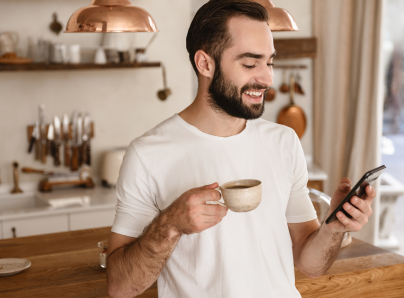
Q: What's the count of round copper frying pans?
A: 1